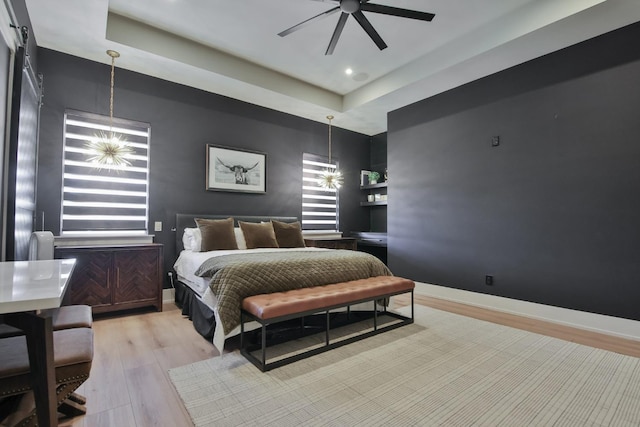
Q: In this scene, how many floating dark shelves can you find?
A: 2